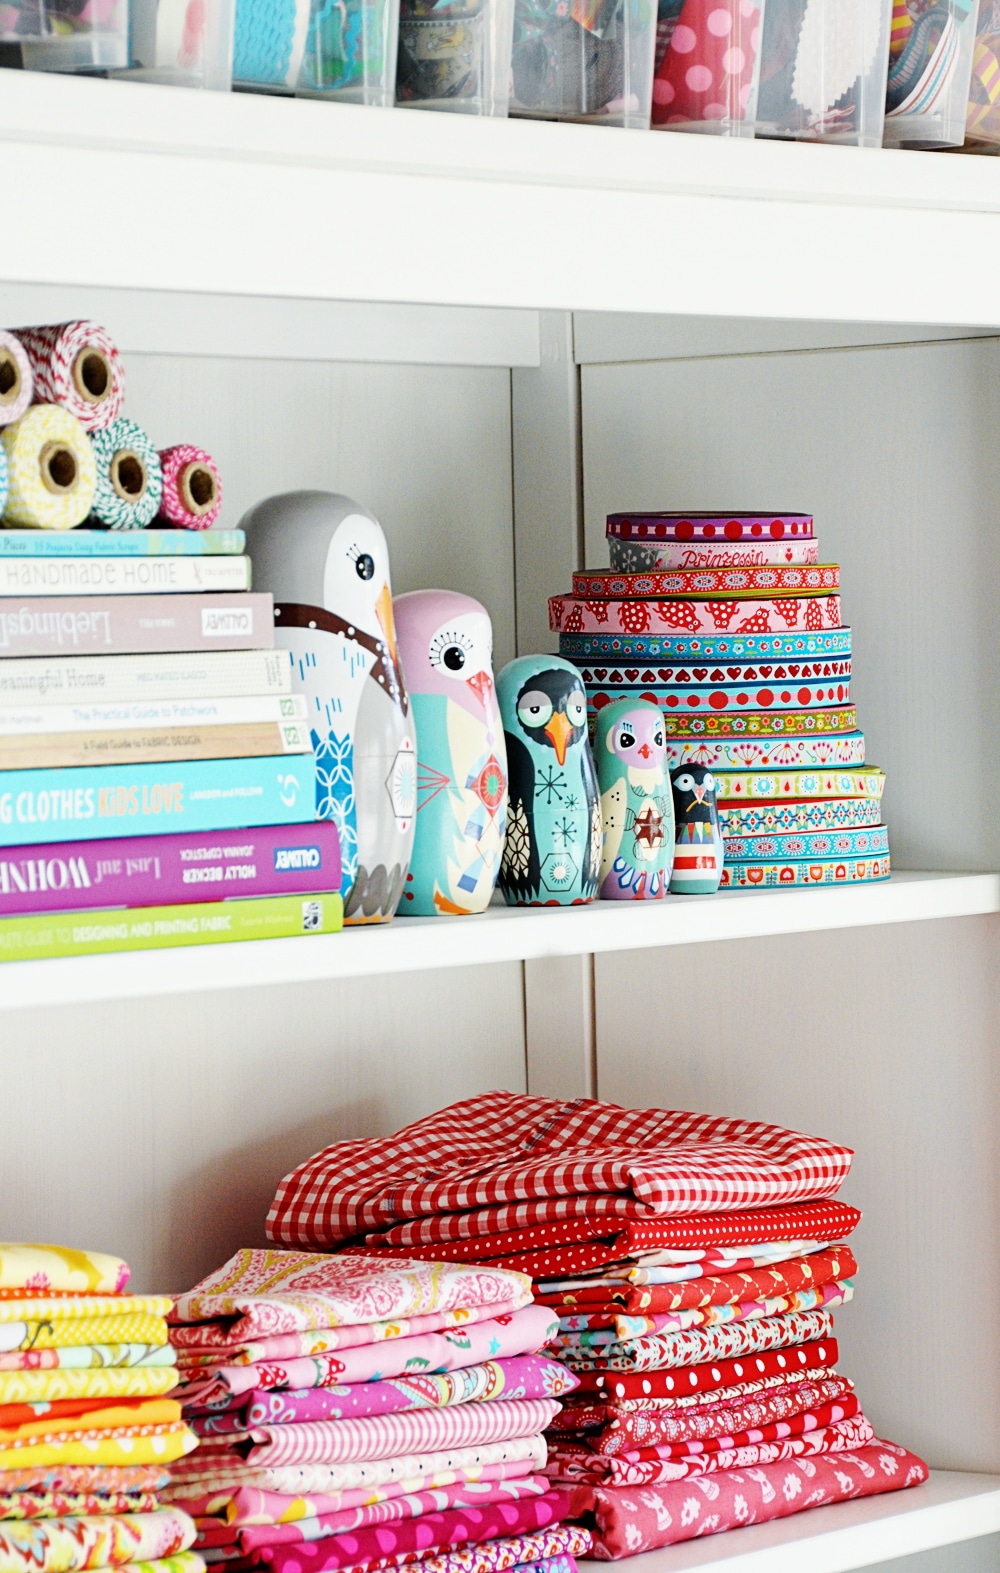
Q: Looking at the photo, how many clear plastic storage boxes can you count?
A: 9